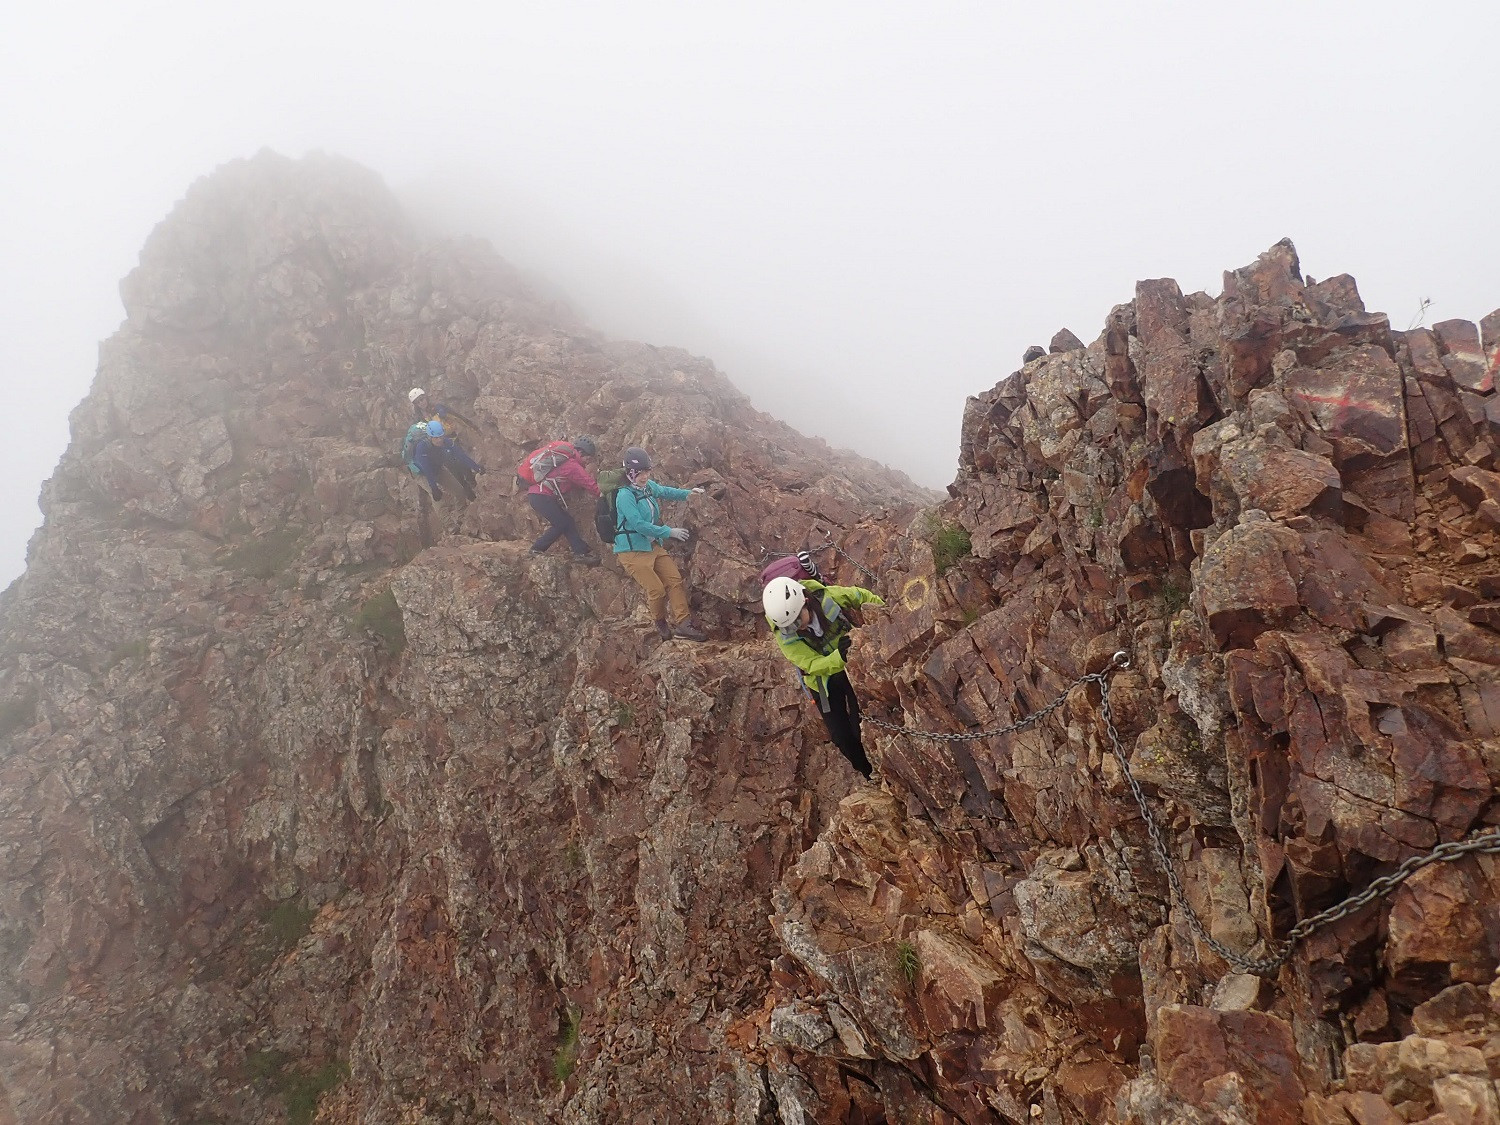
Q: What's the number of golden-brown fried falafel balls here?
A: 0